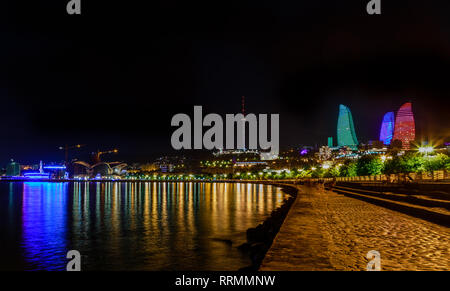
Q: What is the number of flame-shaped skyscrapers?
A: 3